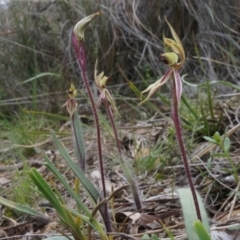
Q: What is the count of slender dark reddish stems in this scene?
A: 4